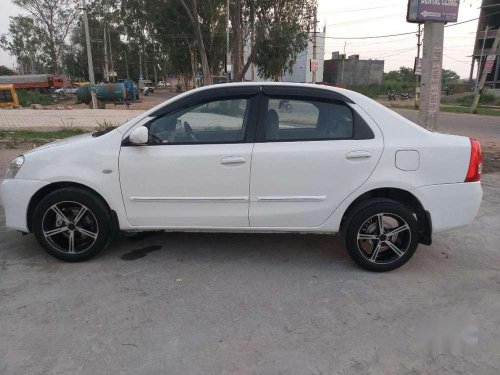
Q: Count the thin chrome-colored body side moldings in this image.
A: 2